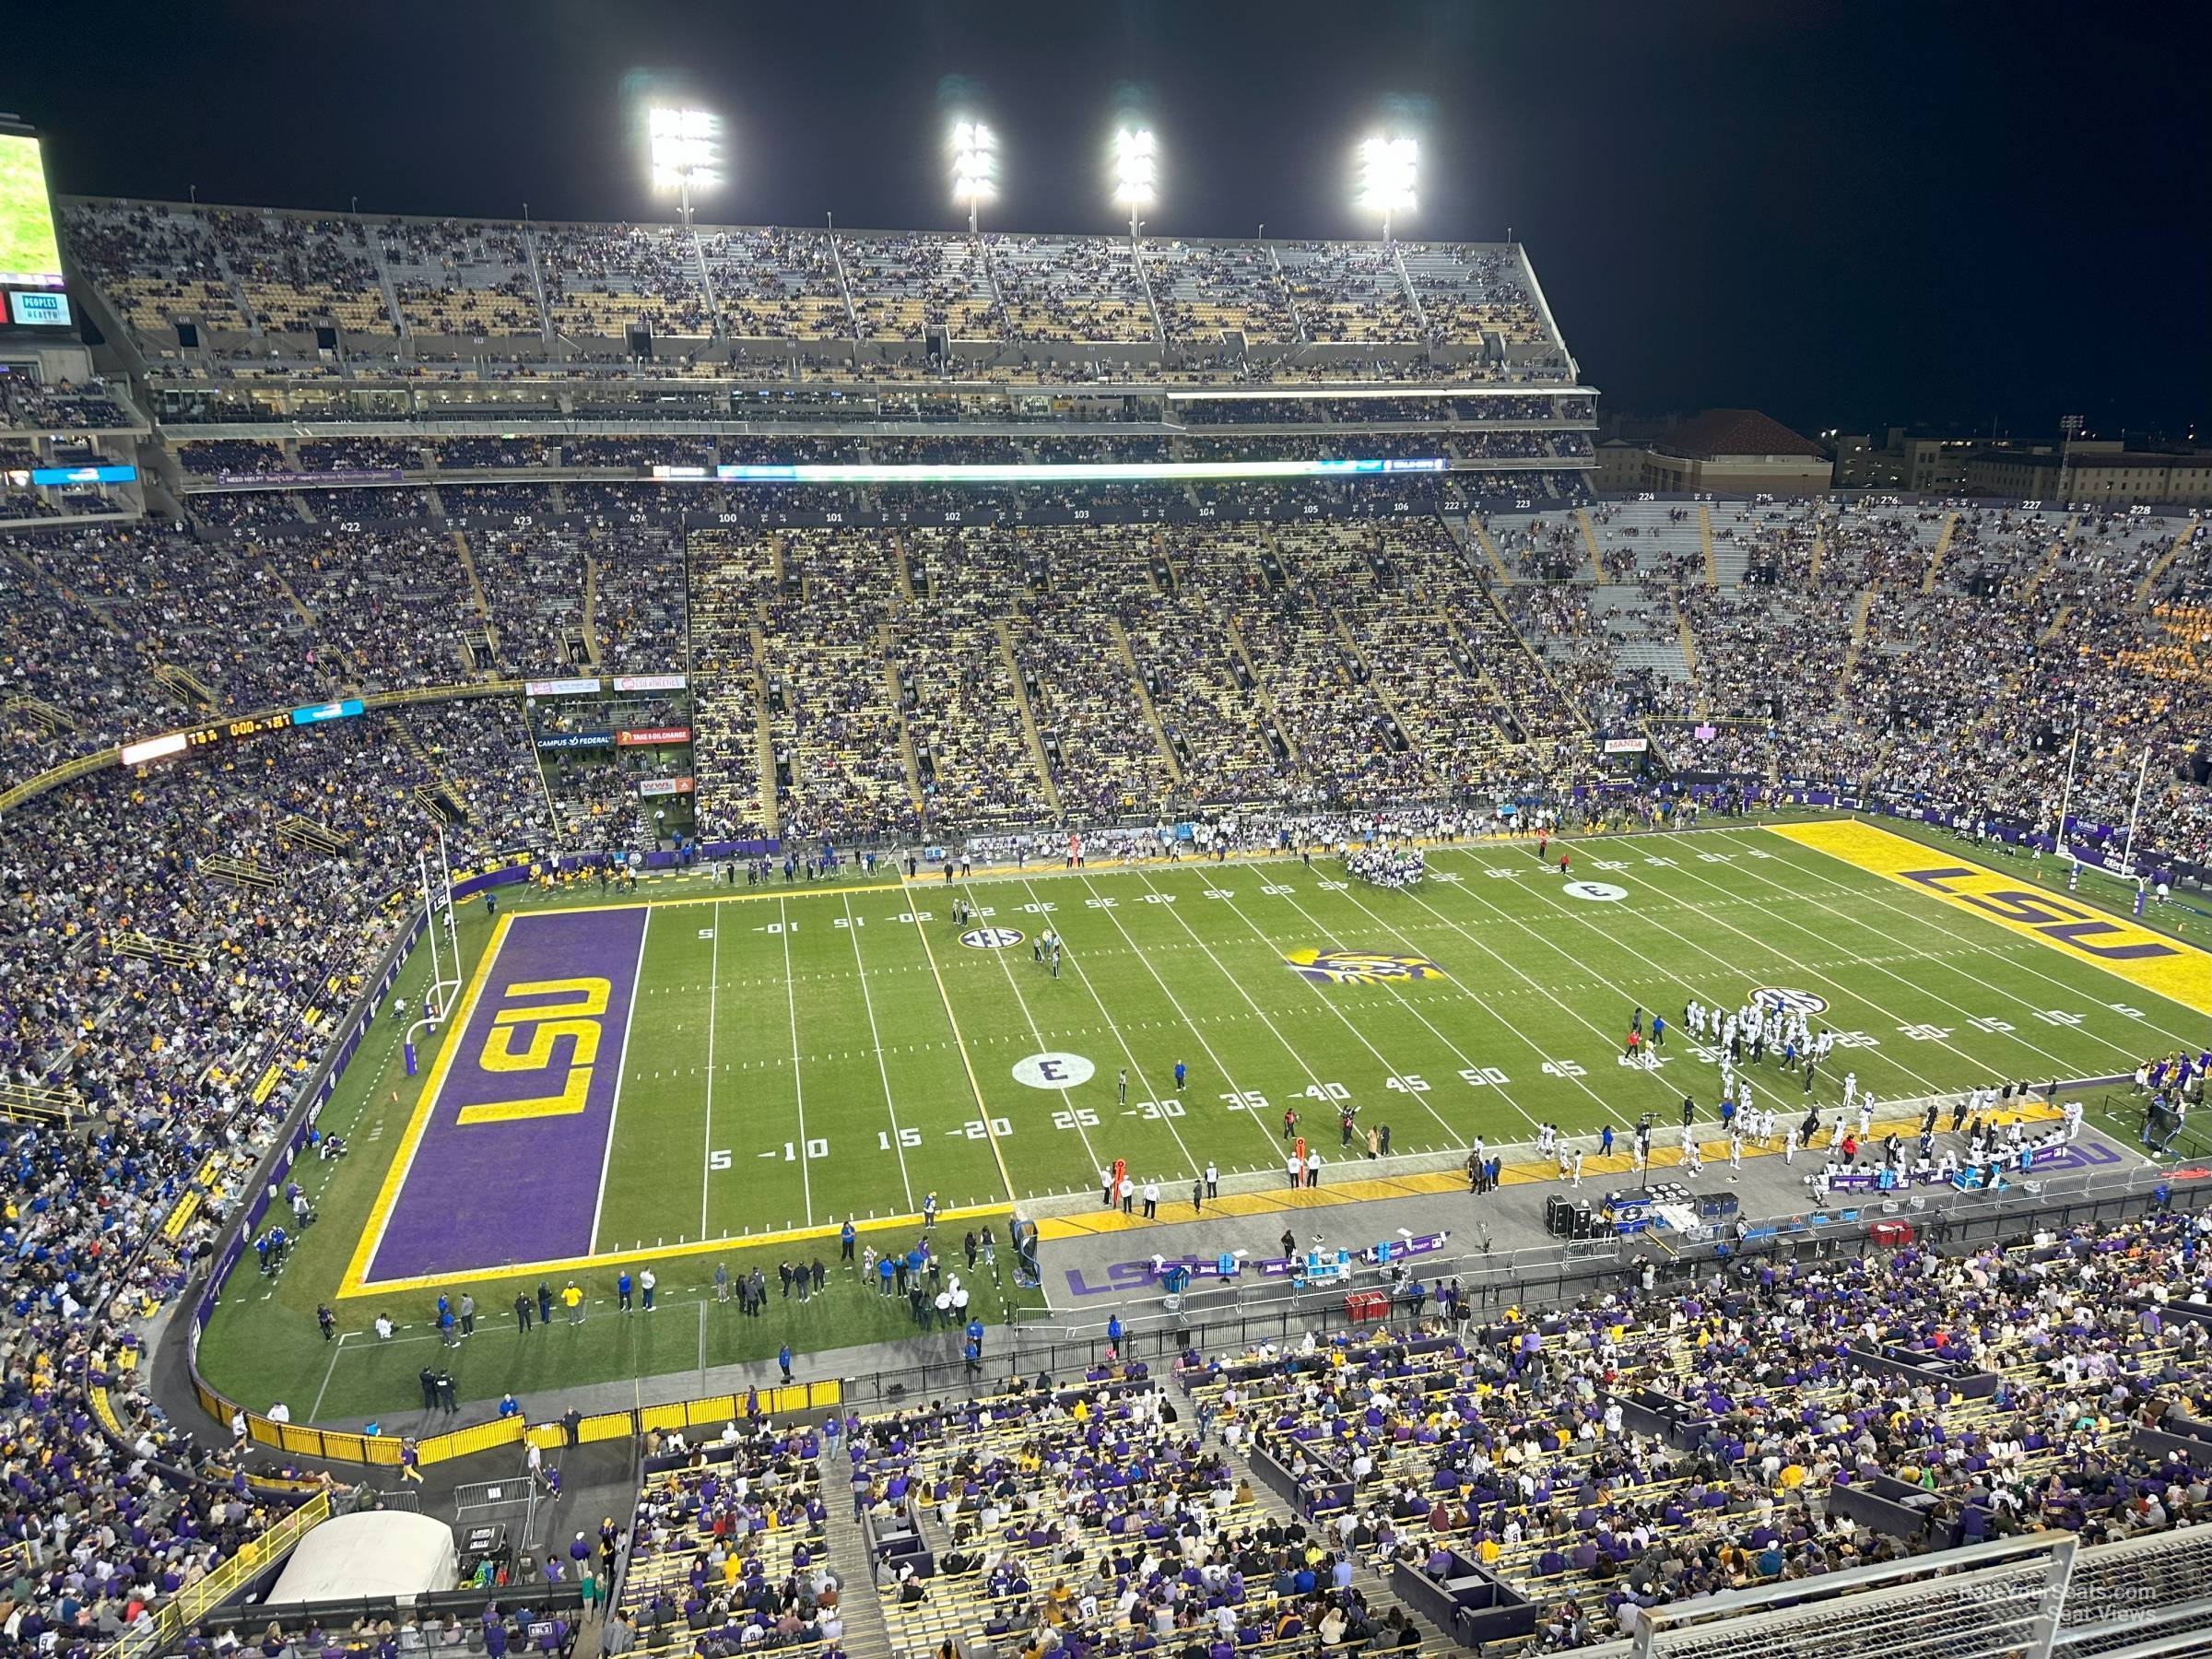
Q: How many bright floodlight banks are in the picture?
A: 4